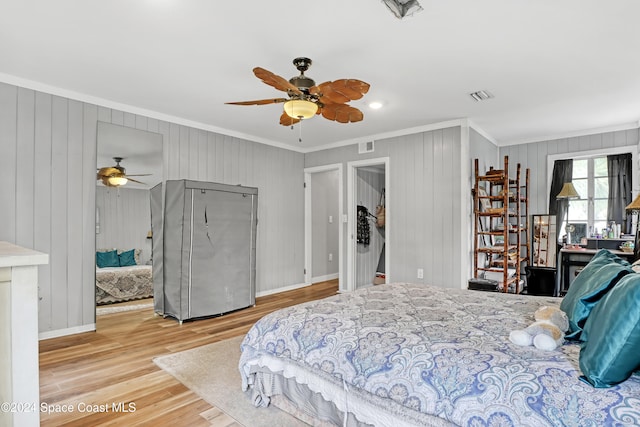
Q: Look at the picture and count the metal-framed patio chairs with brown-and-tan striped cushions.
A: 0